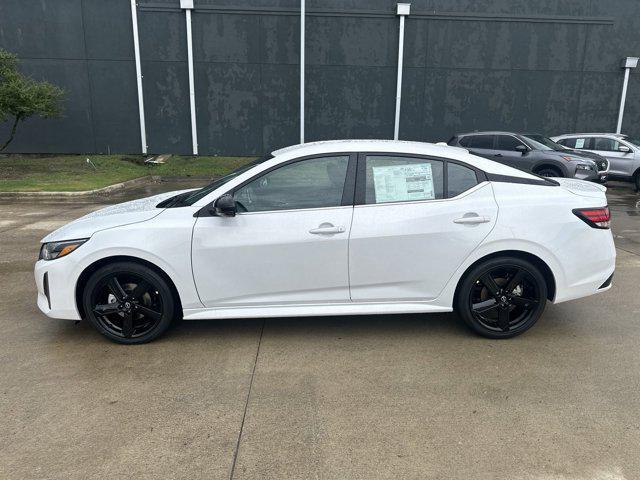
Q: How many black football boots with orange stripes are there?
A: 0